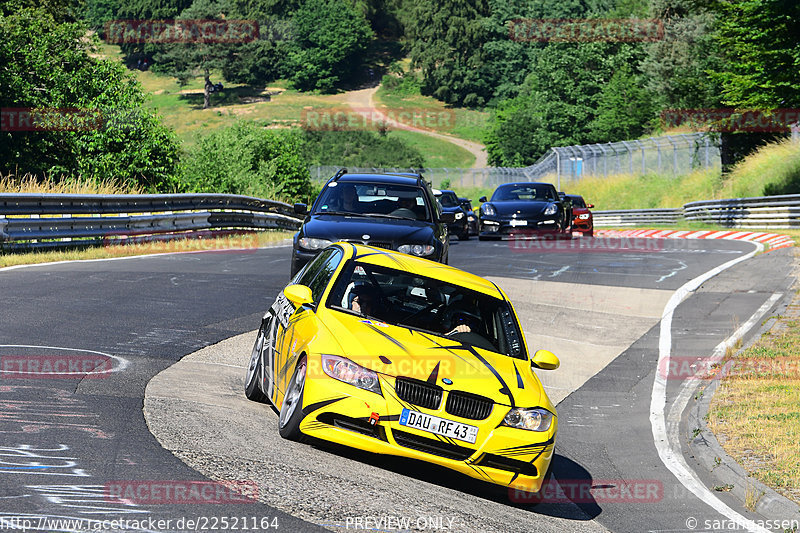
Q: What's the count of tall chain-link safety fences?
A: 1